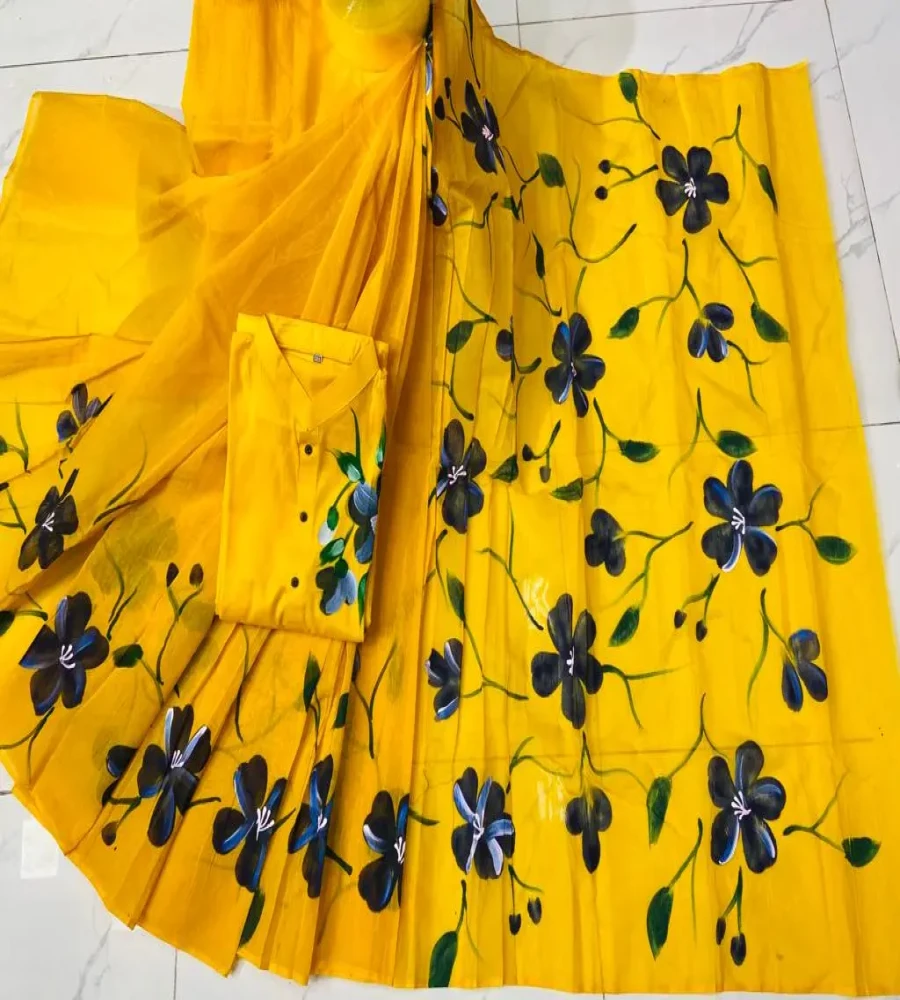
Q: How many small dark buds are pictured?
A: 15